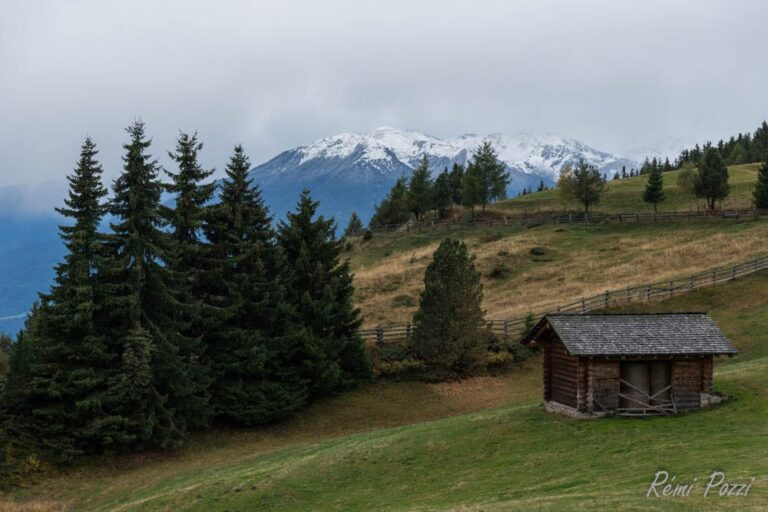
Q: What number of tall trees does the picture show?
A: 5